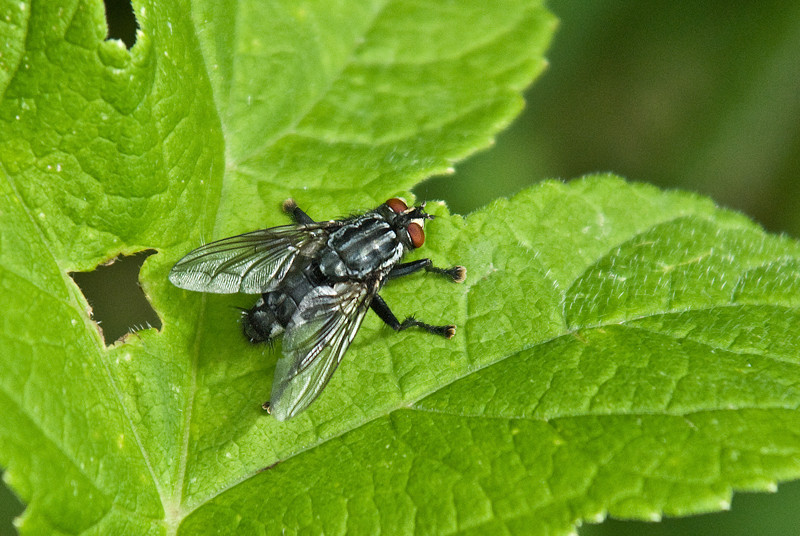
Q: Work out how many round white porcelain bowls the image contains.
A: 0